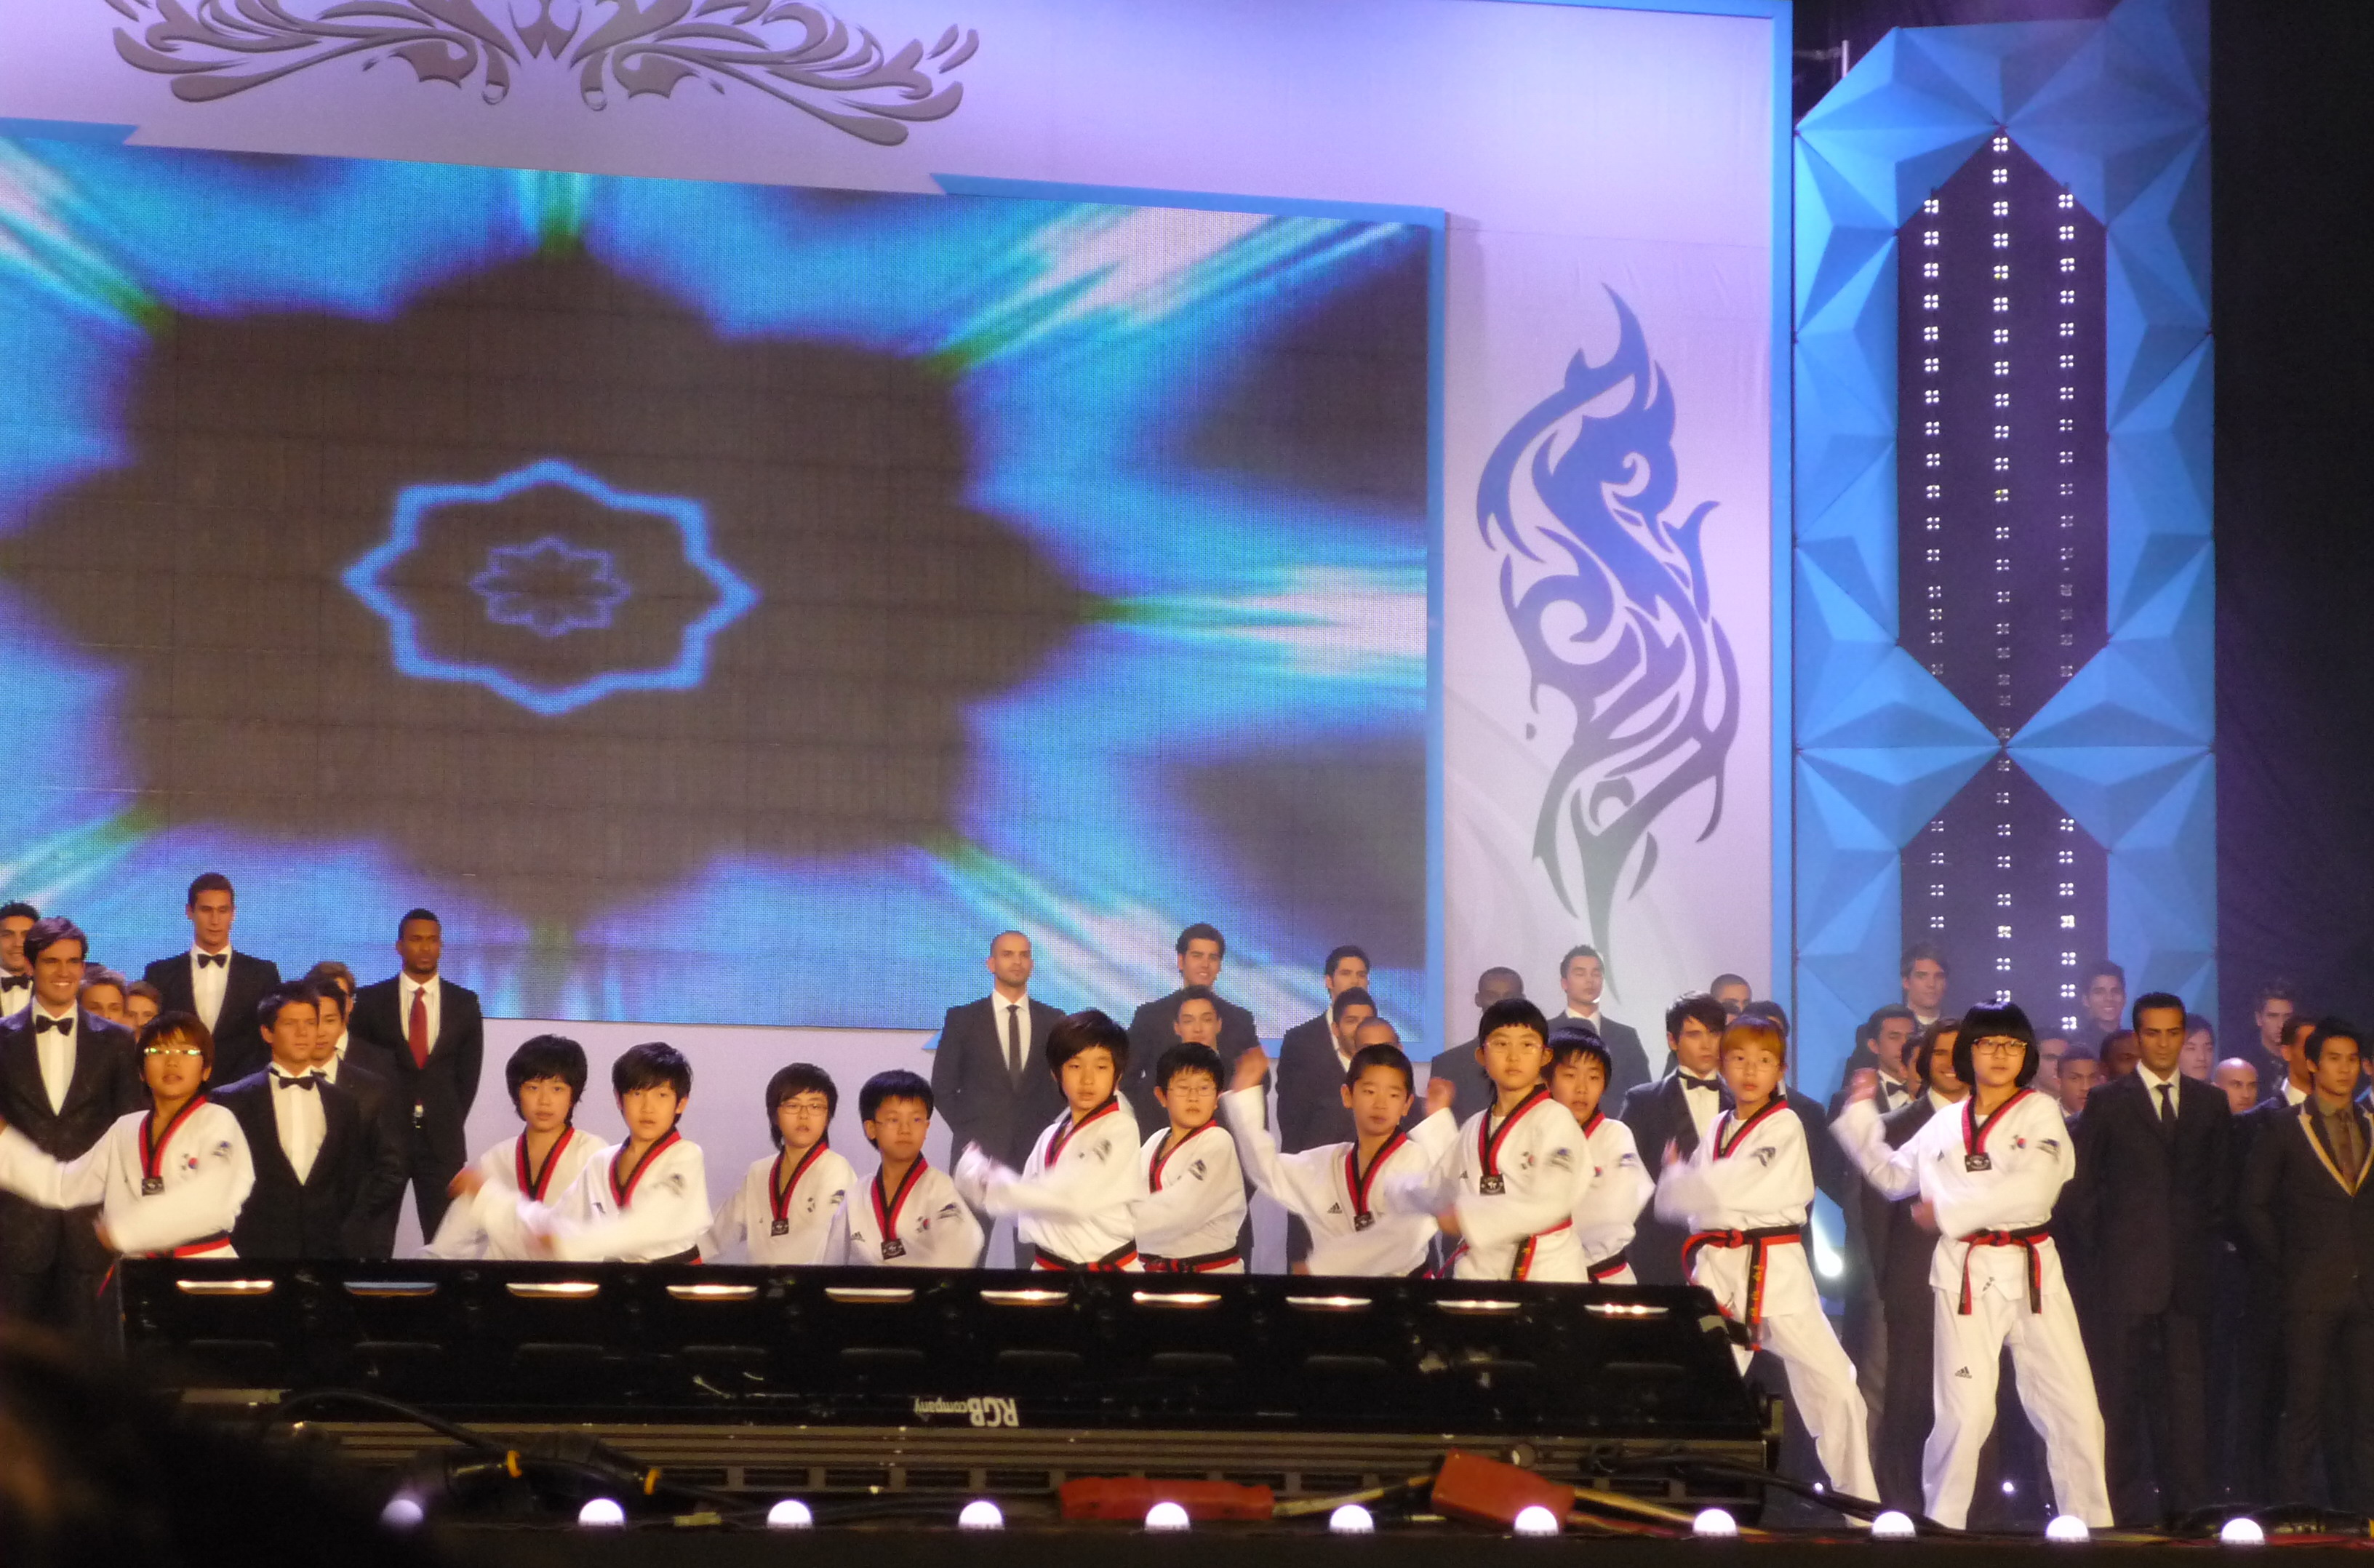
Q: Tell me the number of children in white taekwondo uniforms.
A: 12